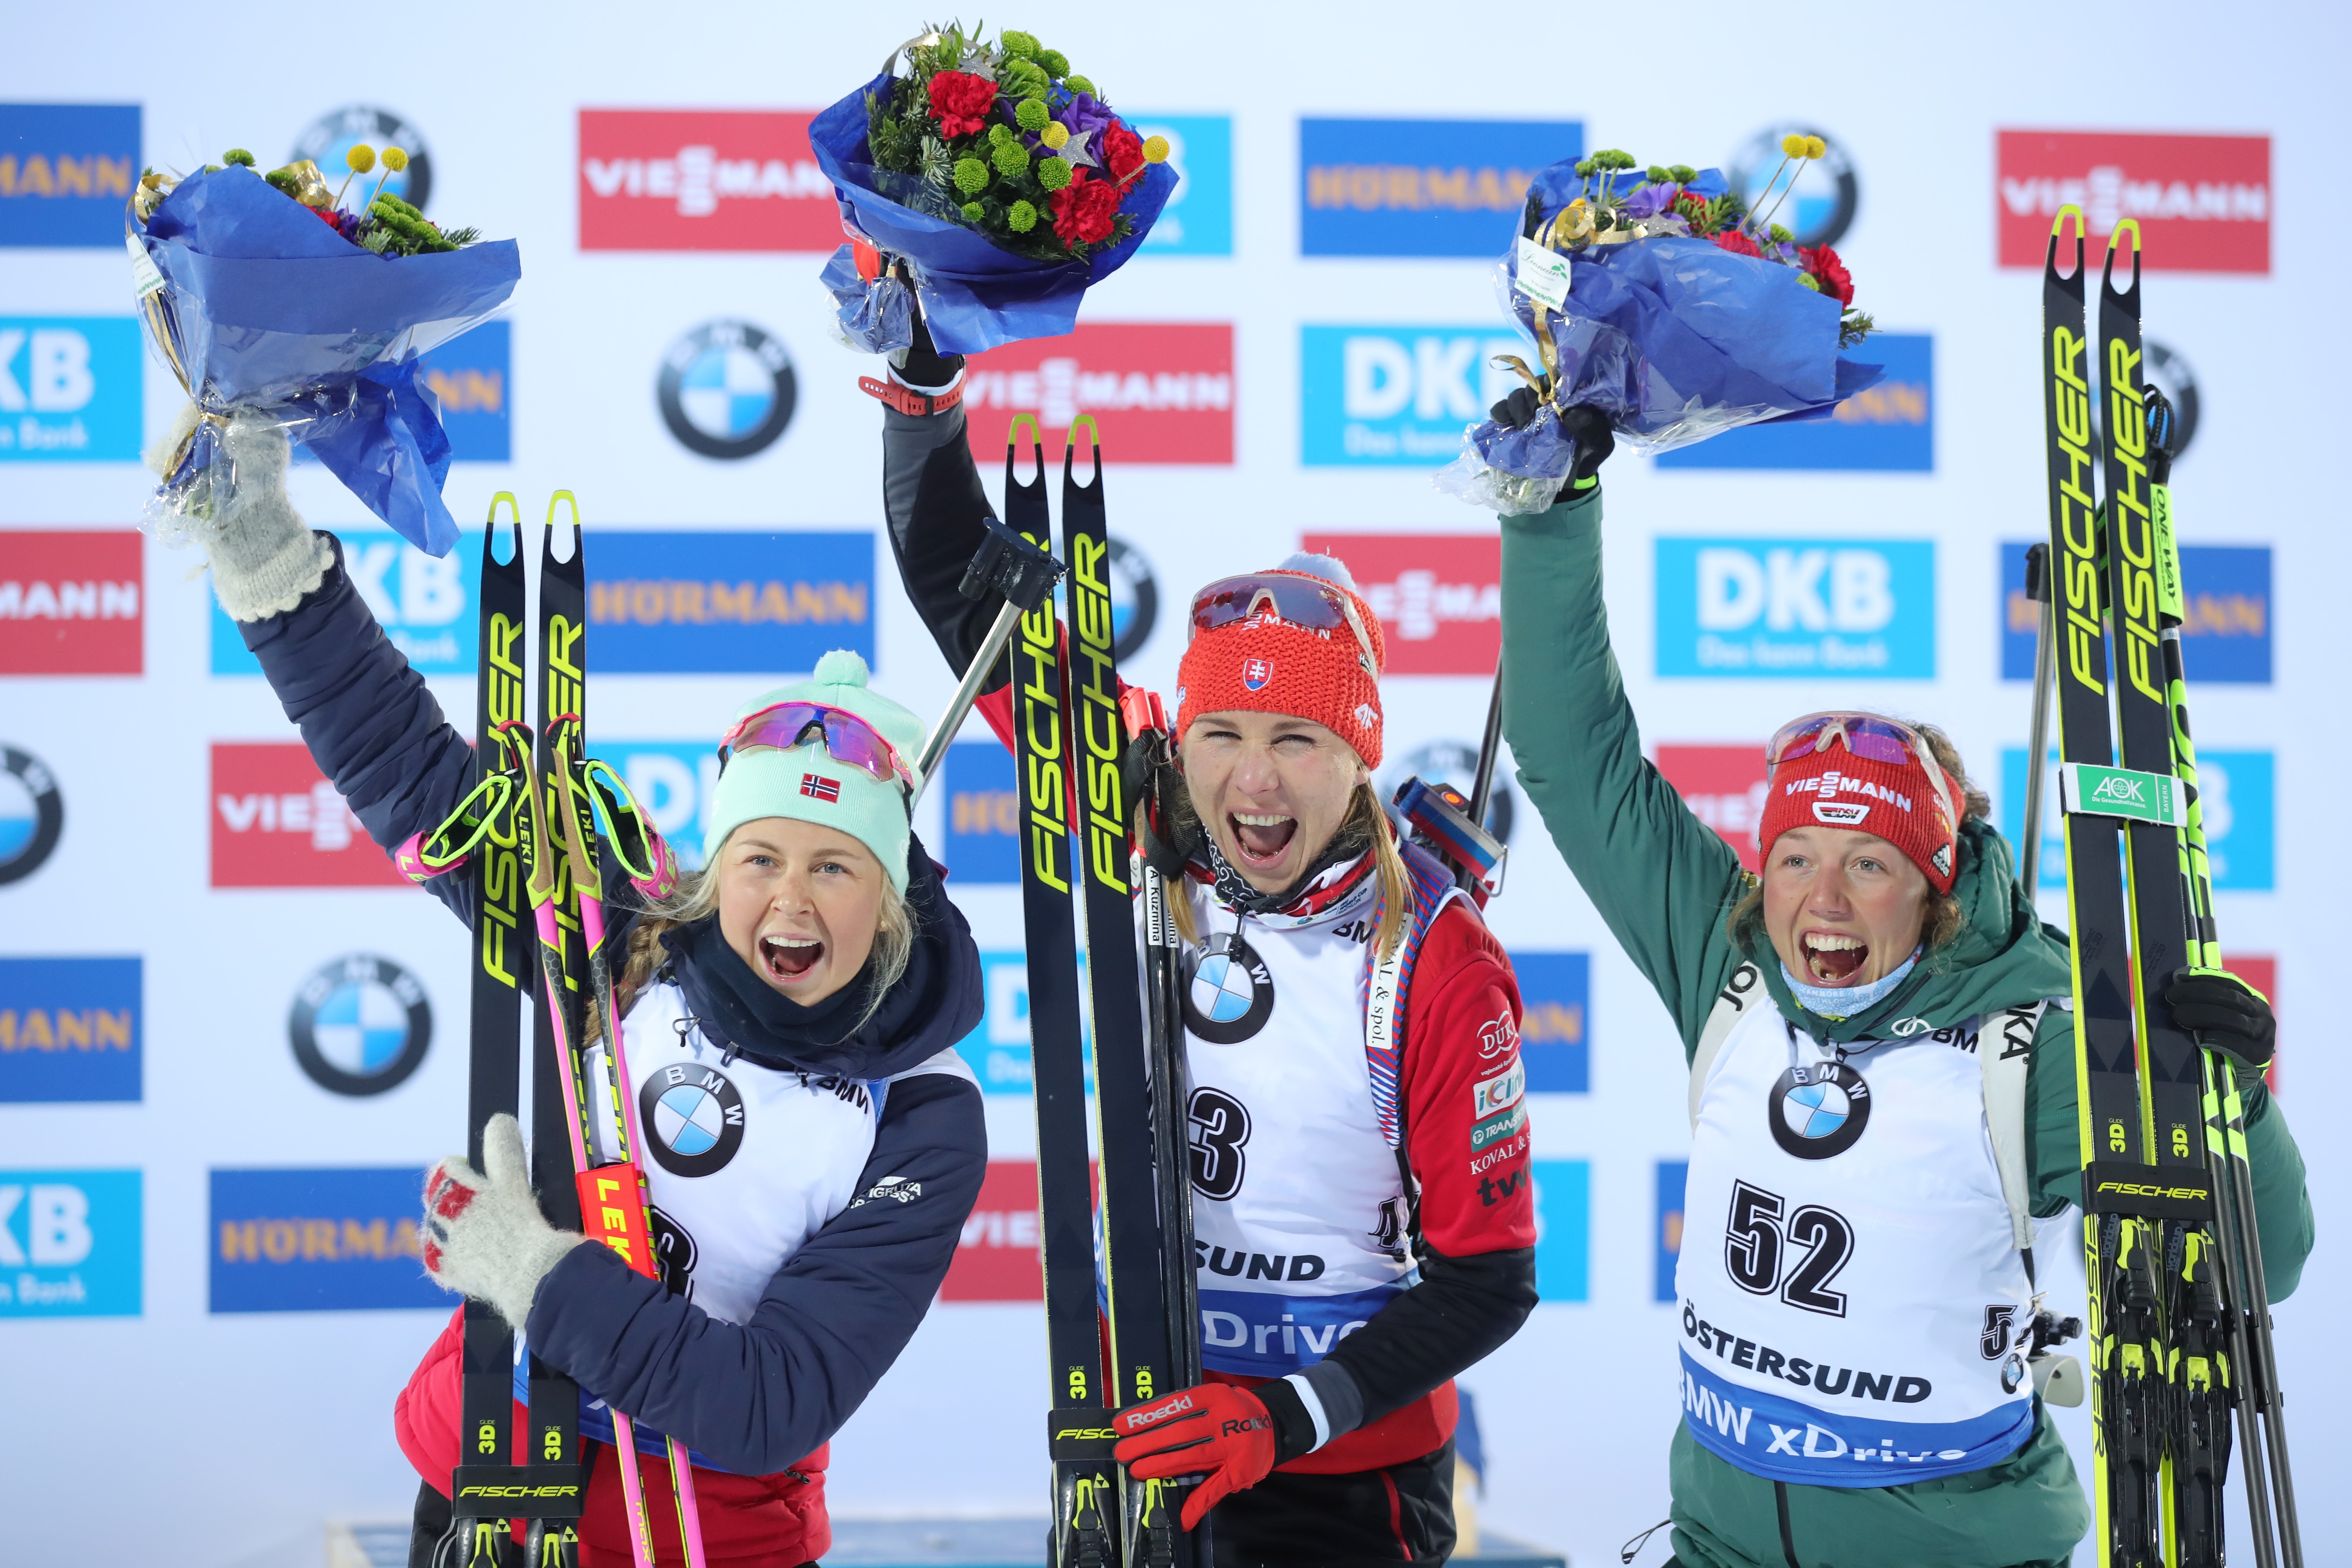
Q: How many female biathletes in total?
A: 3